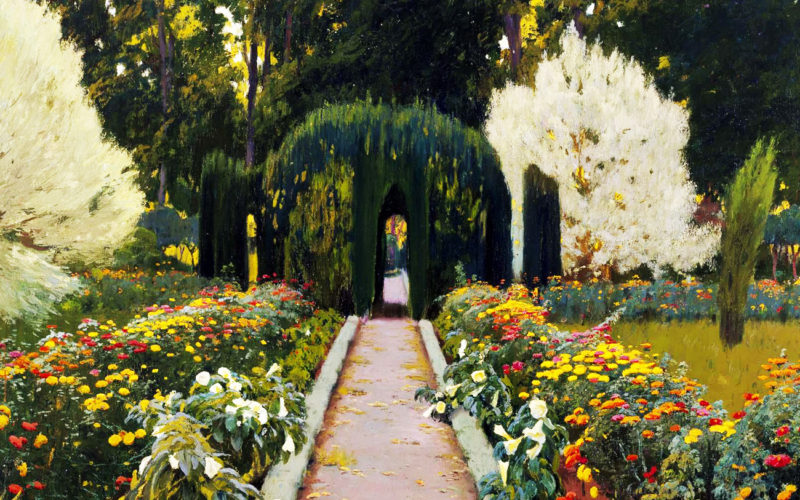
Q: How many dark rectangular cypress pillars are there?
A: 2